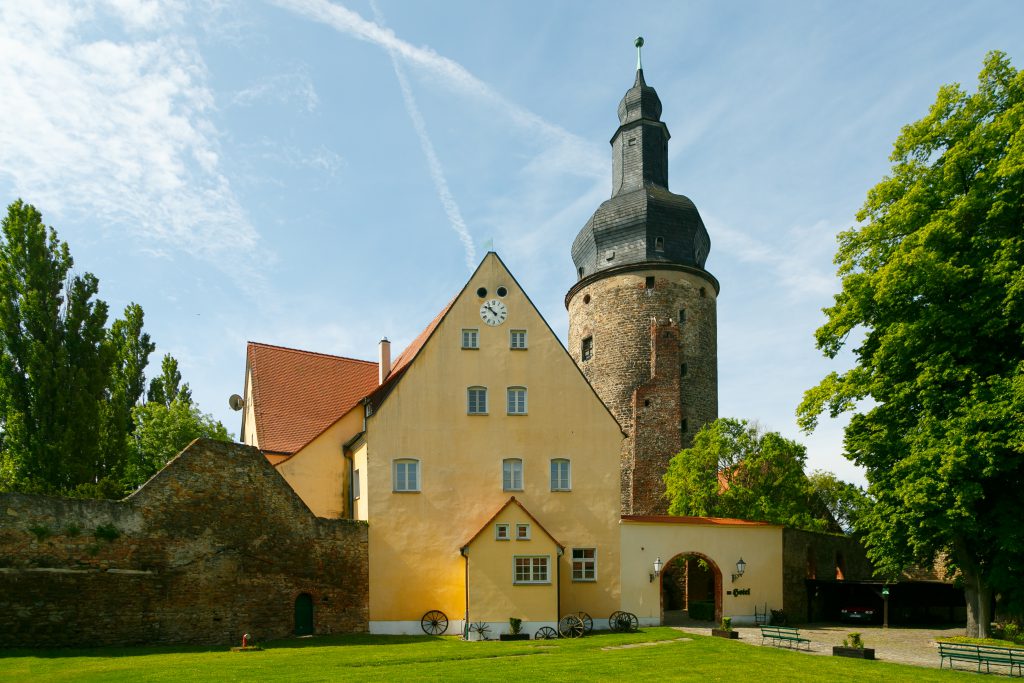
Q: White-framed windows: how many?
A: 11